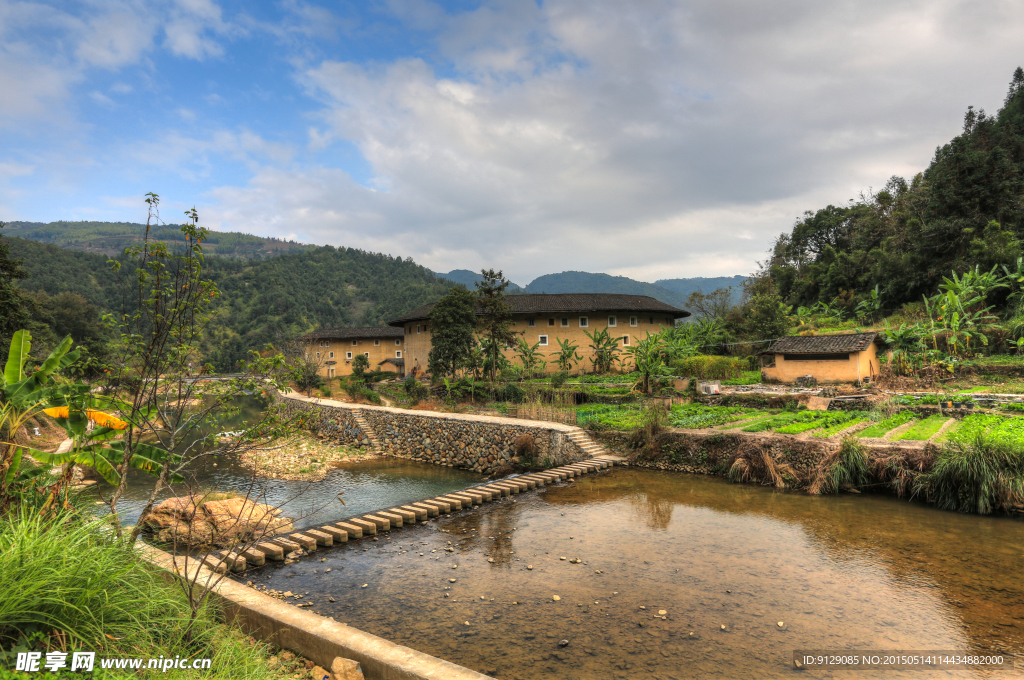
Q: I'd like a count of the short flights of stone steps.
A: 2